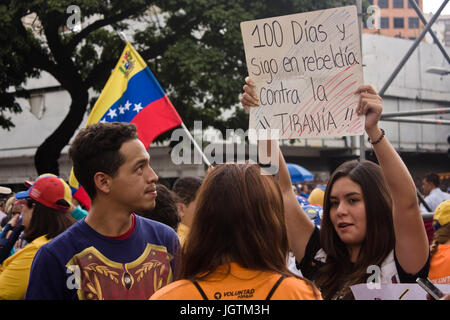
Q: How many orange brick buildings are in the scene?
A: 1